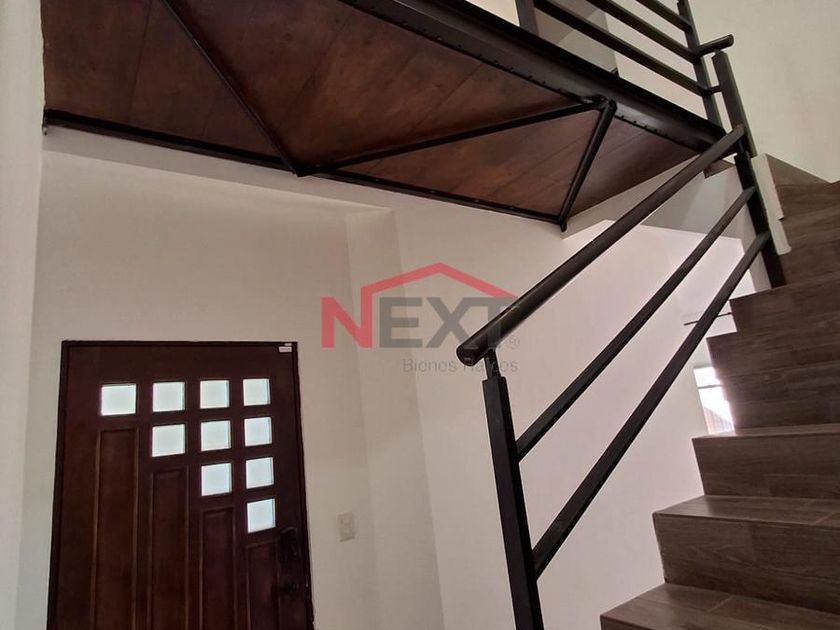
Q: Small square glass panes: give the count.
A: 10